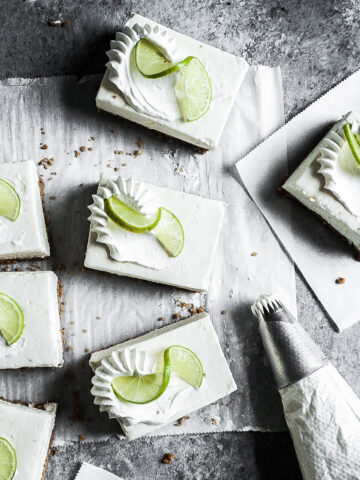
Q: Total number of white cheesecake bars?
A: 7